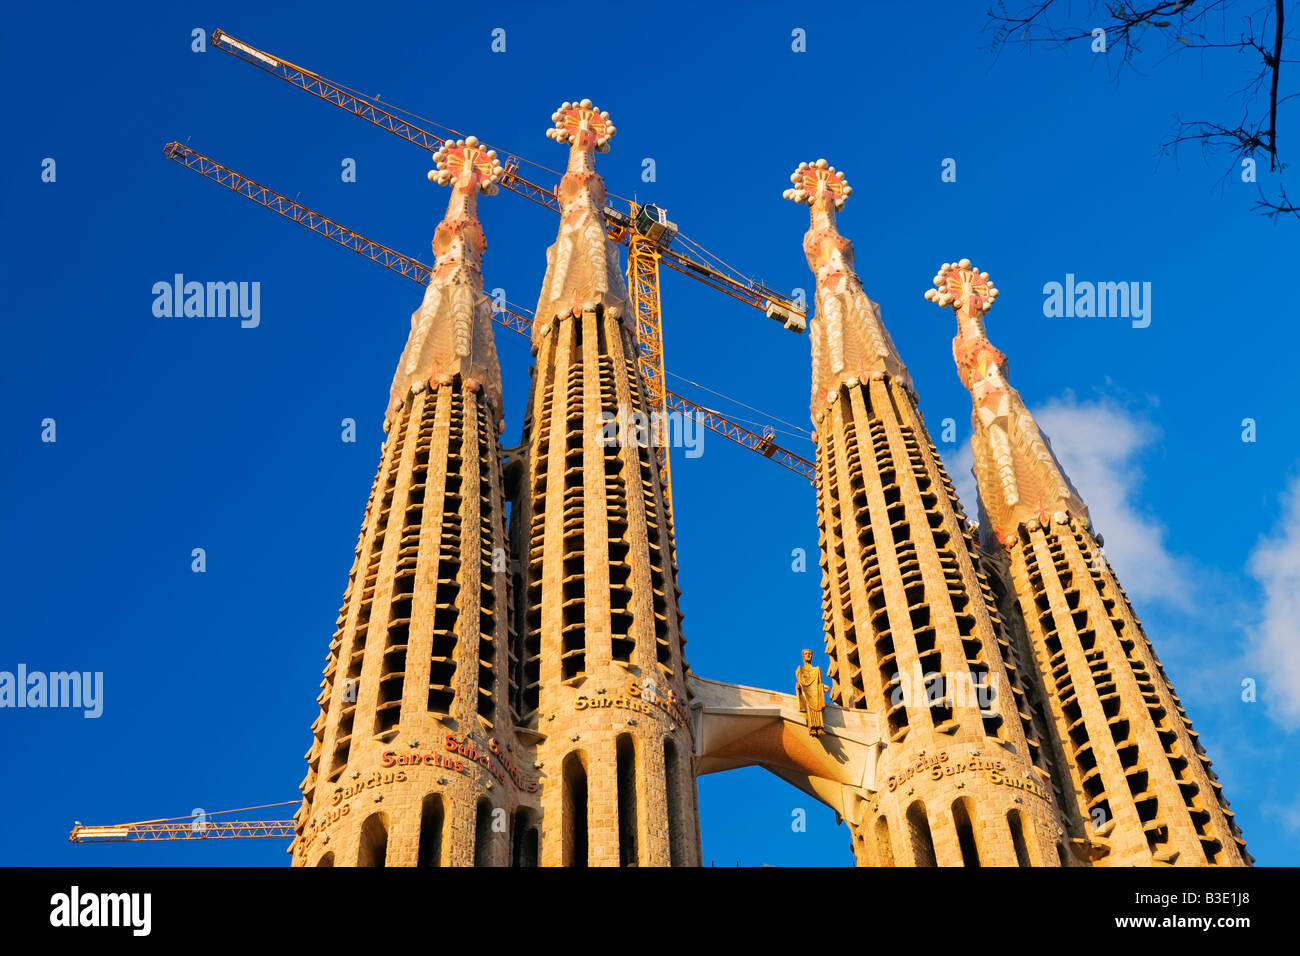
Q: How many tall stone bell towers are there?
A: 4